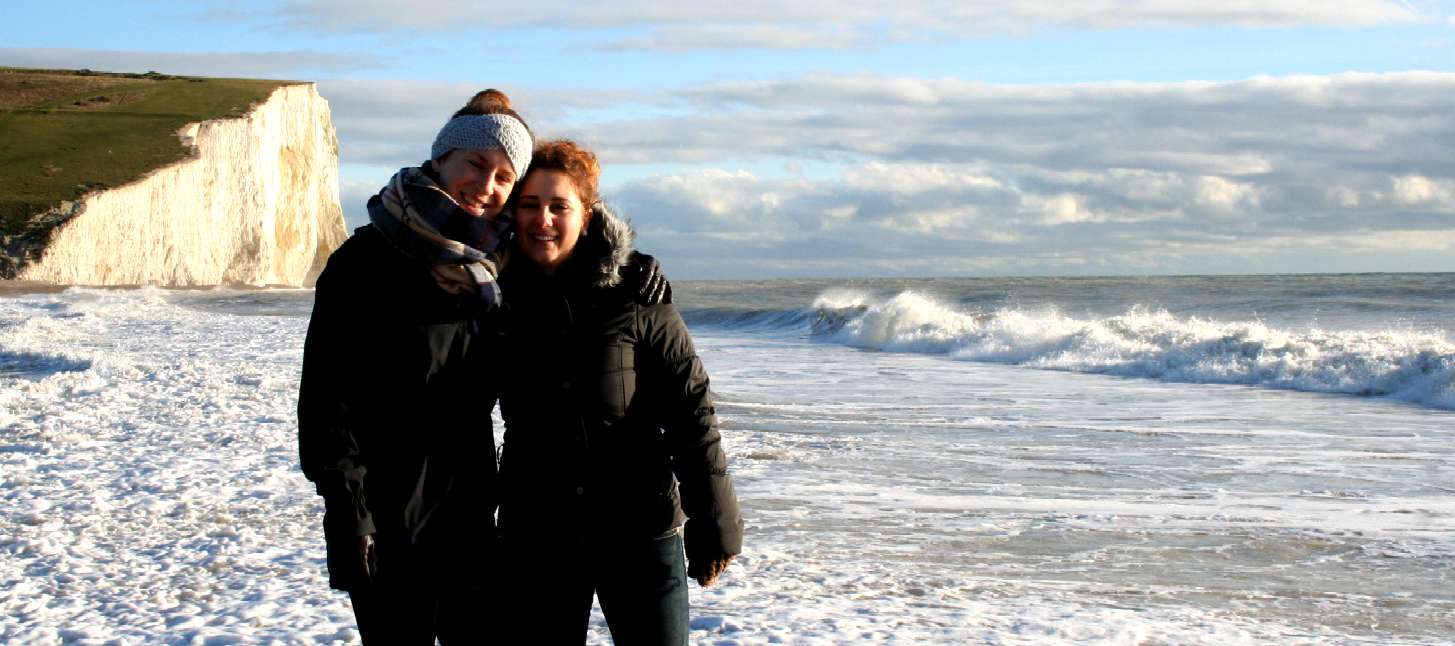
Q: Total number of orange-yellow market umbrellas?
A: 0